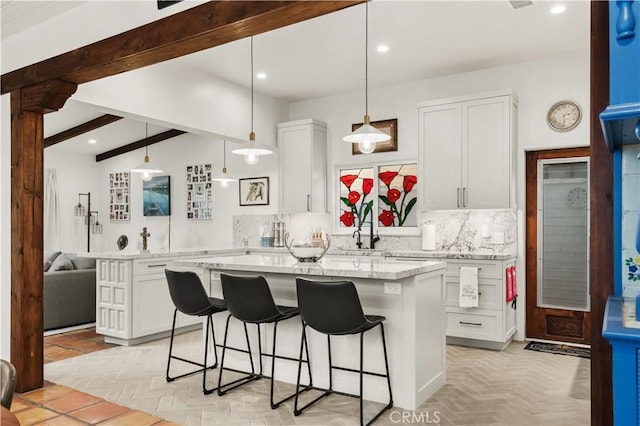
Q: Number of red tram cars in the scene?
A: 0